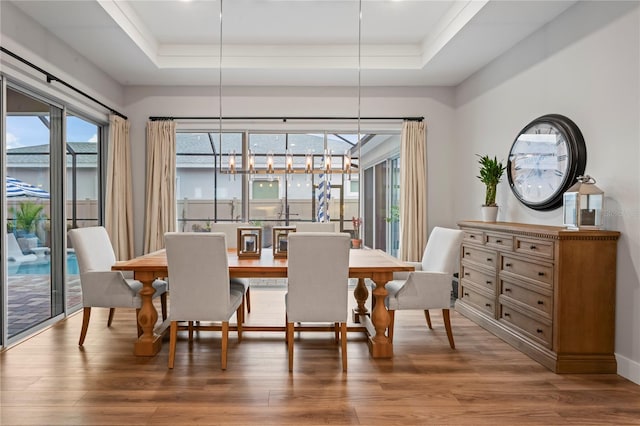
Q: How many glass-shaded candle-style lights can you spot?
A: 7